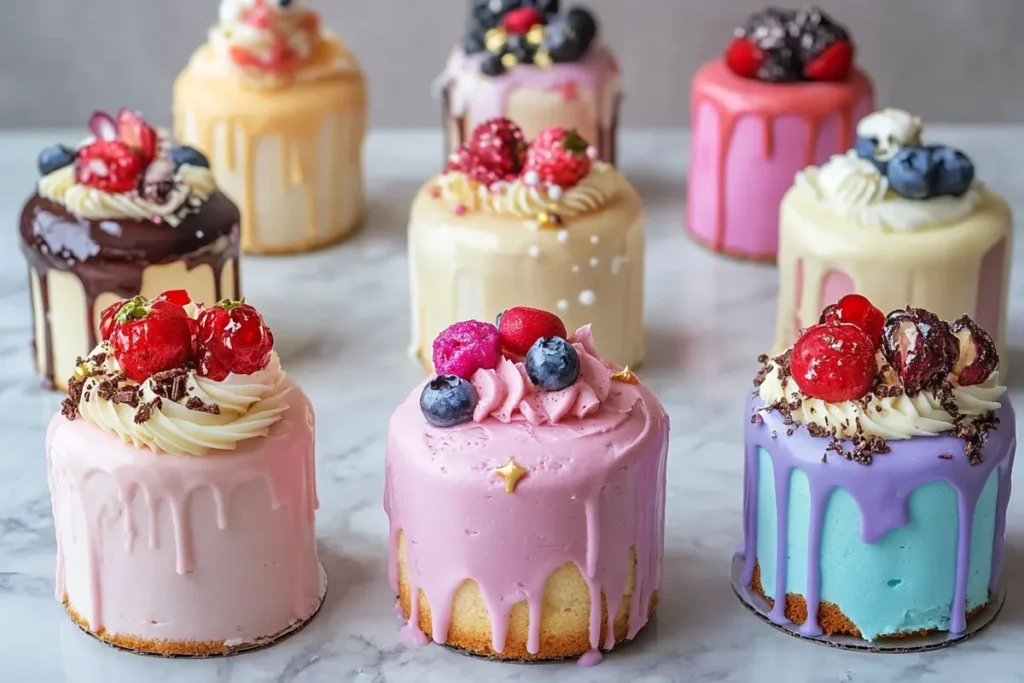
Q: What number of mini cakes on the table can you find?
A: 9